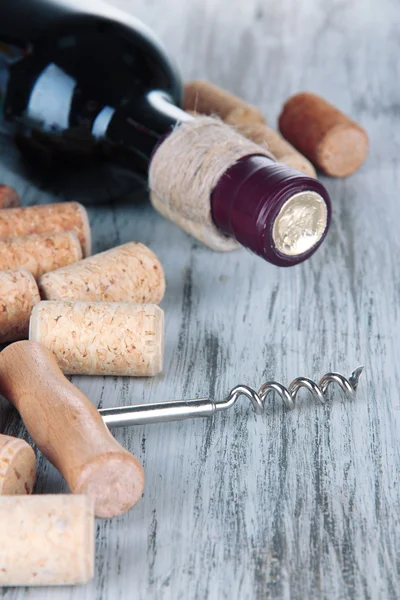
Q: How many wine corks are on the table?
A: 11